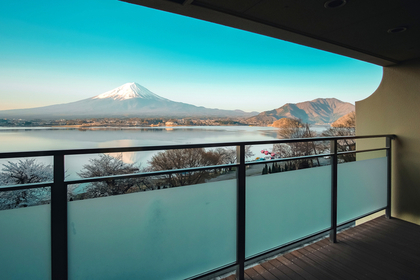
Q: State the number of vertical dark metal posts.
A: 4